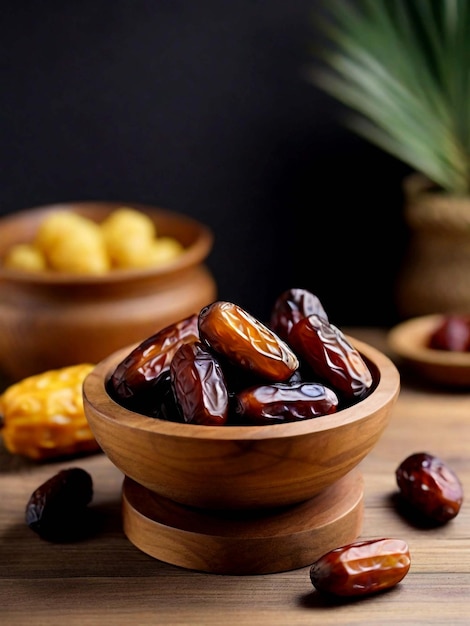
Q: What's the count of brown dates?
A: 9